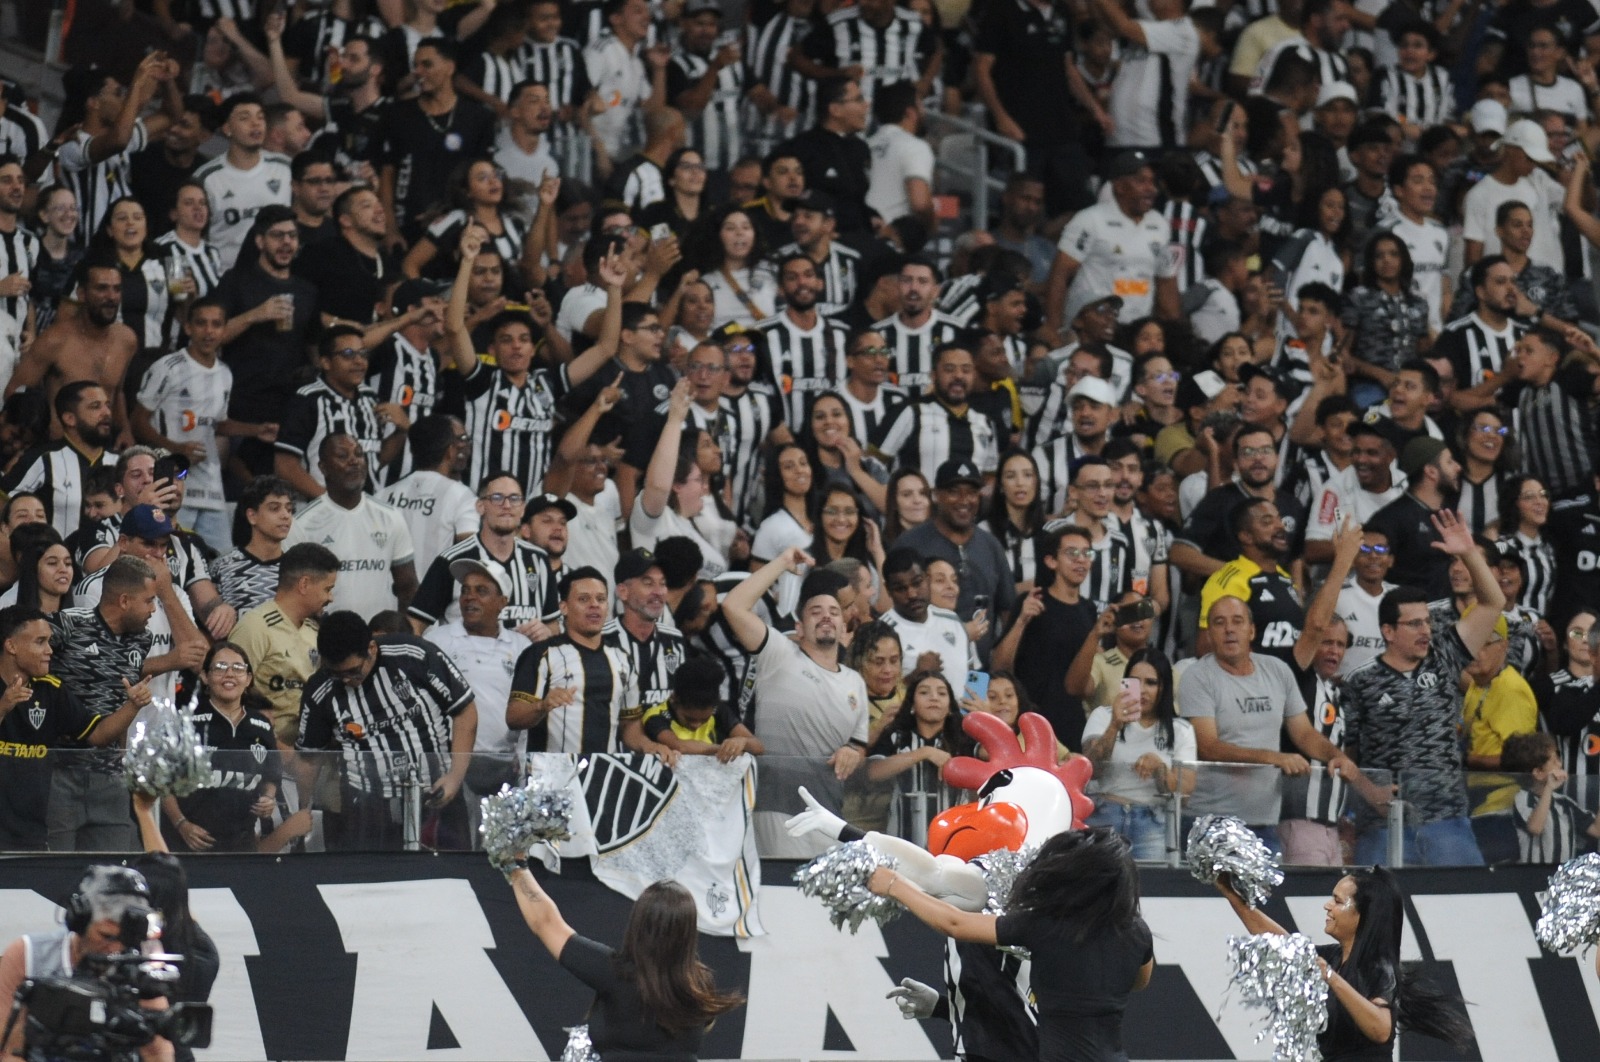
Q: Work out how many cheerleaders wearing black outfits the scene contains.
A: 4